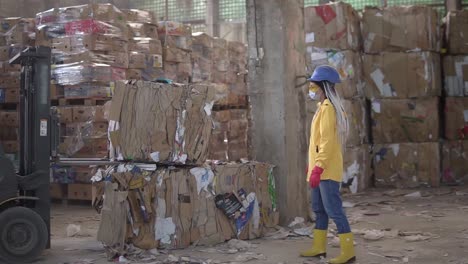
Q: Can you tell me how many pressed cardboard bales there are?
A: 14